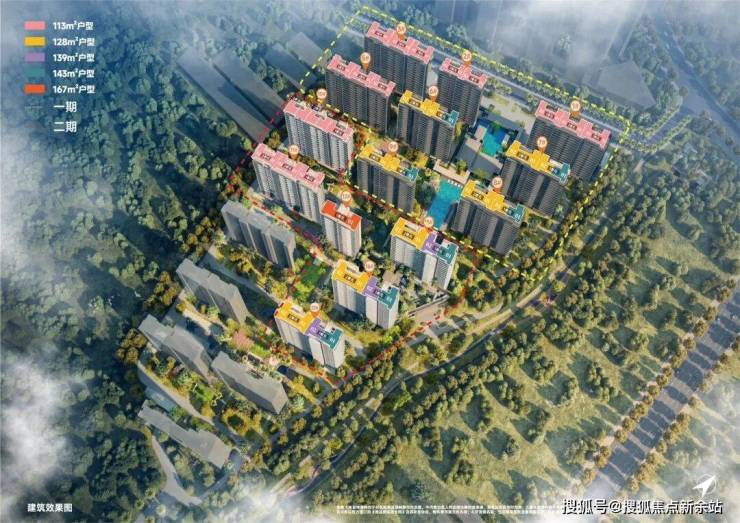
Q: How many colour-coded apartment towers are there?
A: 14